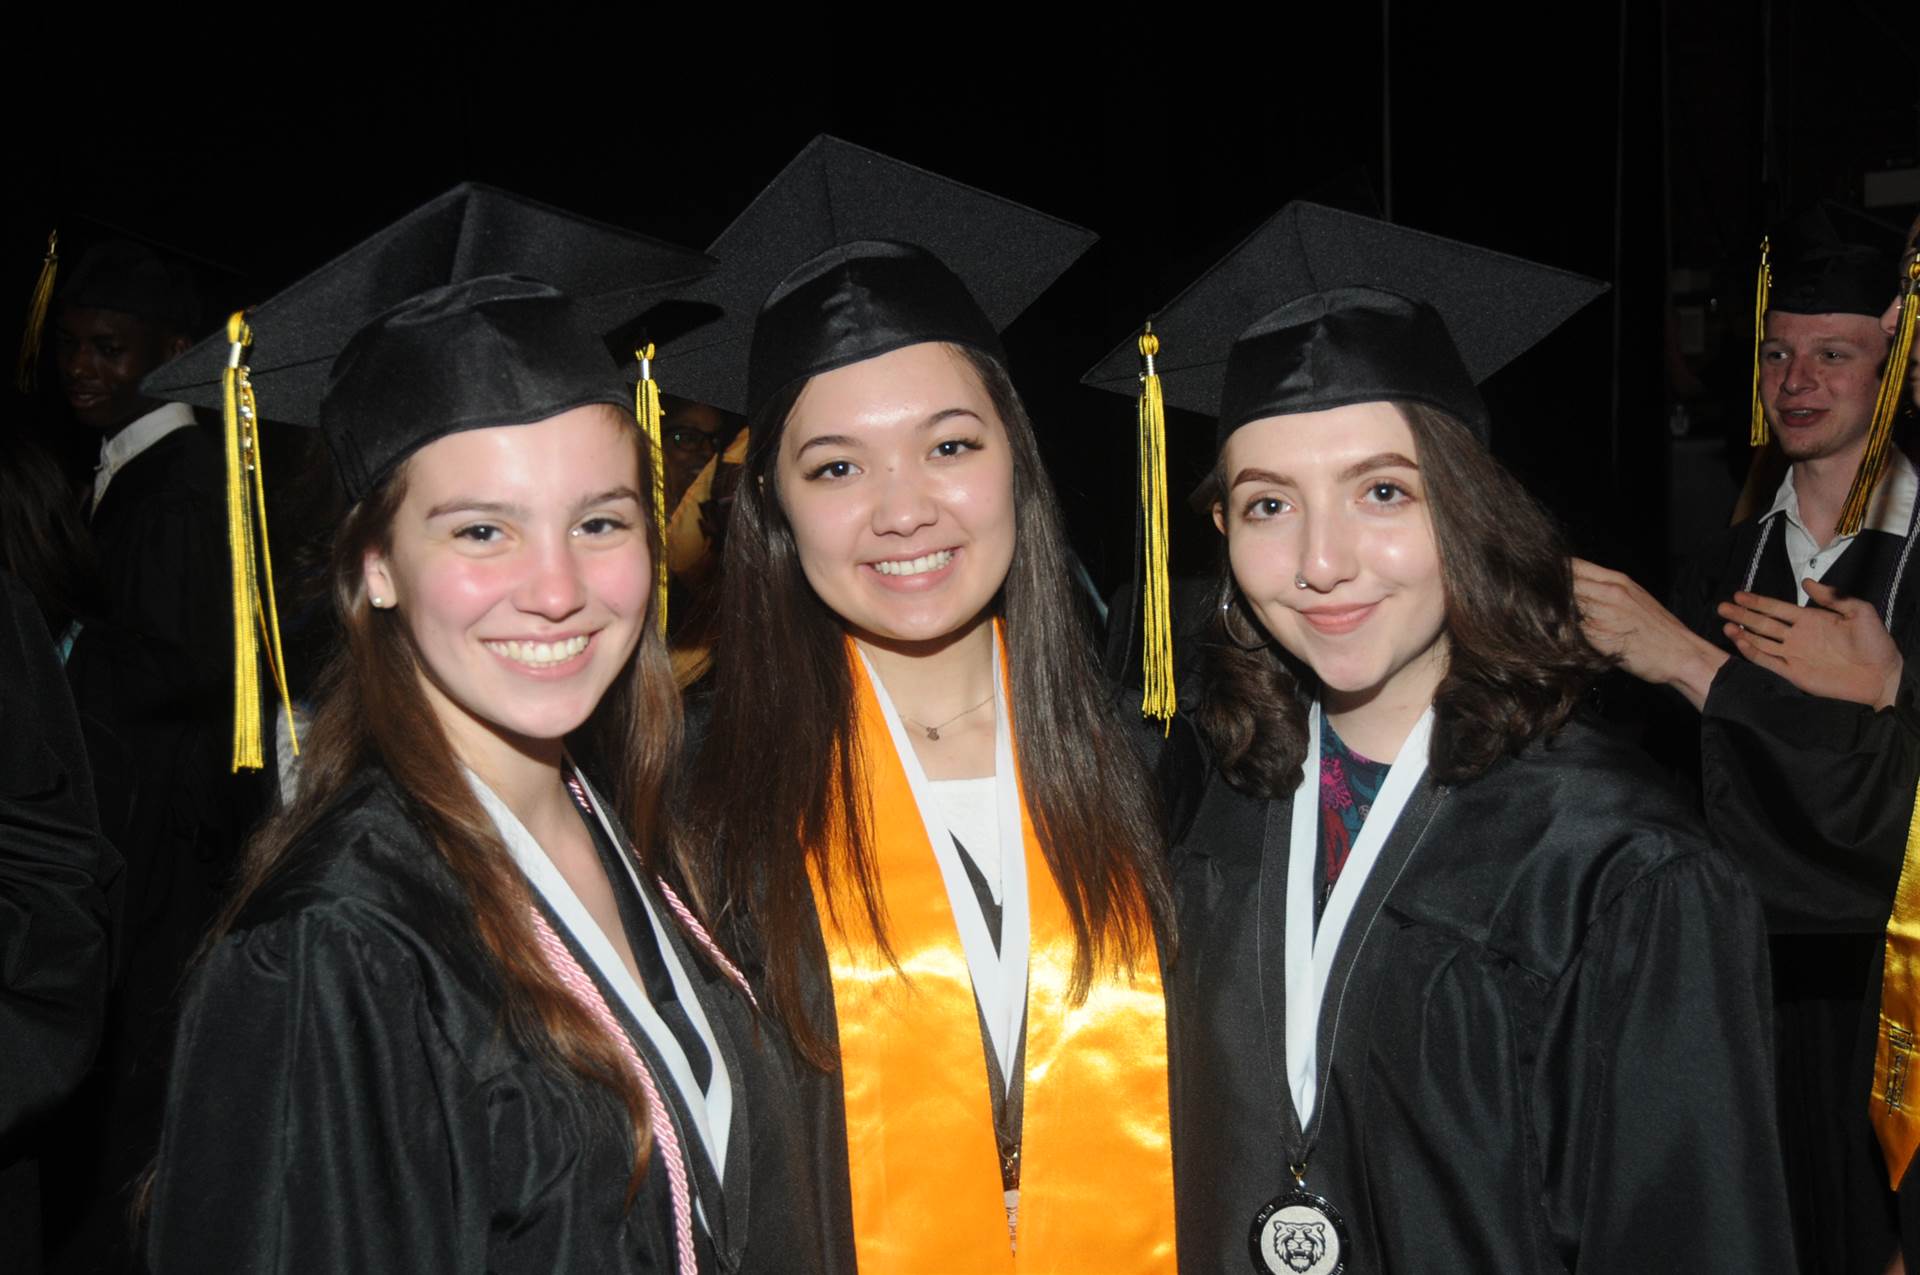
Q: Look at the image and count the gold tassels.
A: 6